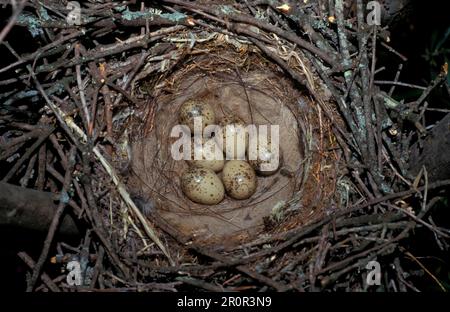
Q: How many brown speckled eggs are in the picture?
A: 6